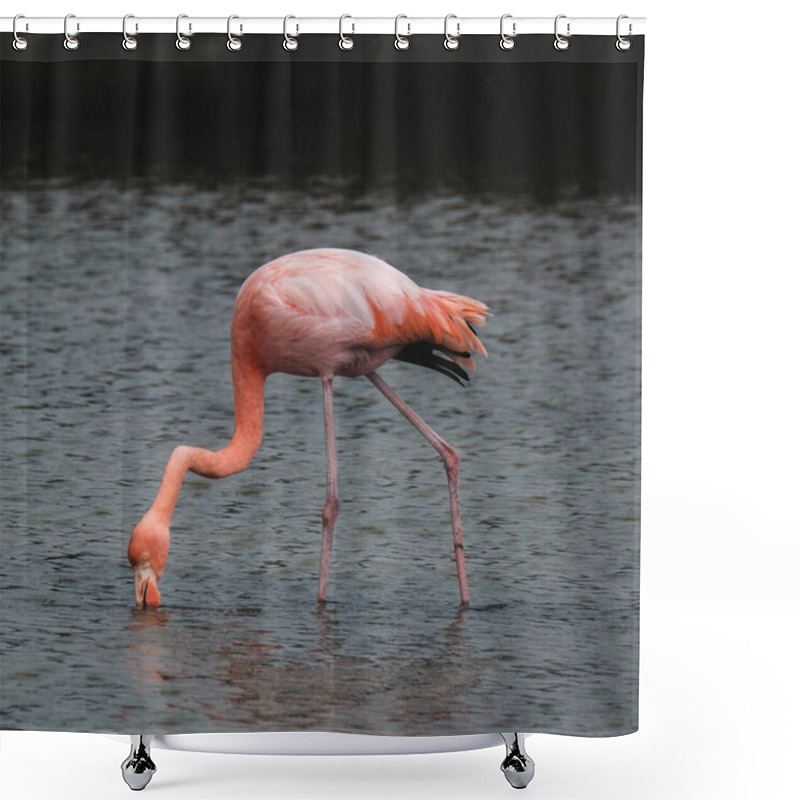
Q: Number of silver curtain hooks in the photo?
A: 12